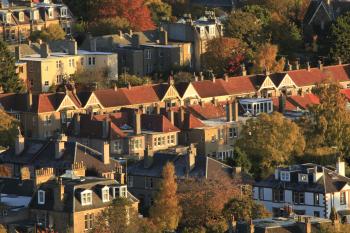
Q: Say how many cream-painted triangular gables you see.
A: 6